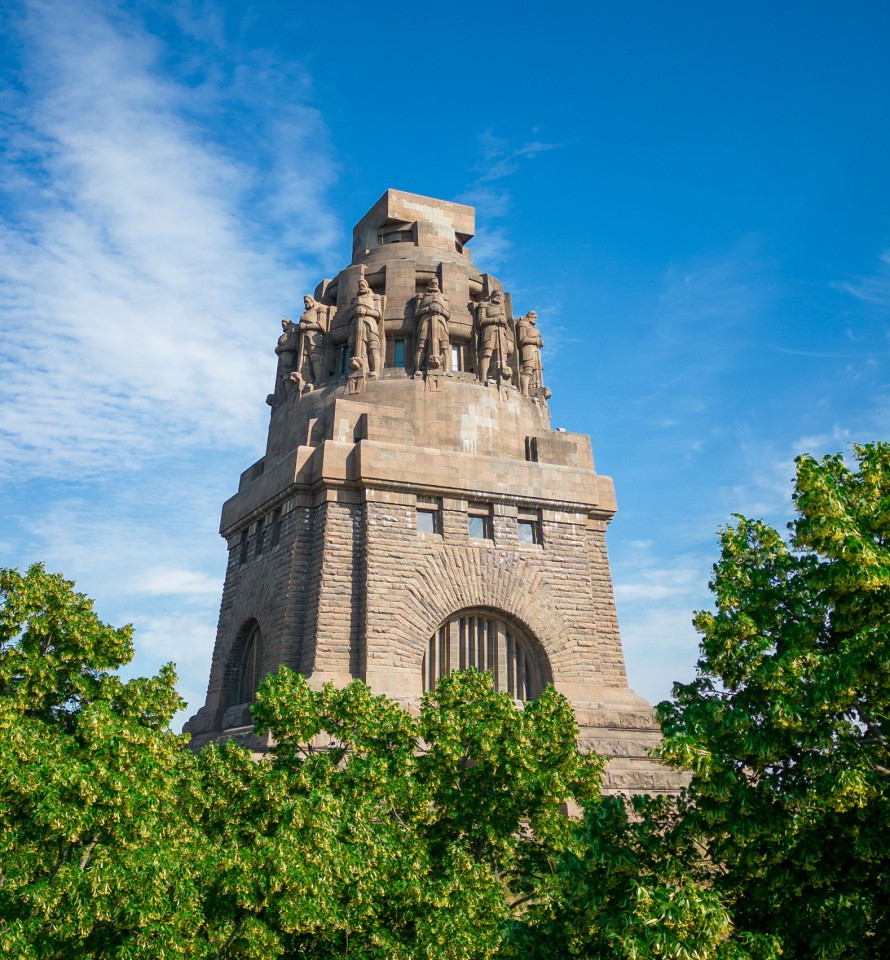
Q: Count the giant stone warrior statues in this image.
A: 6